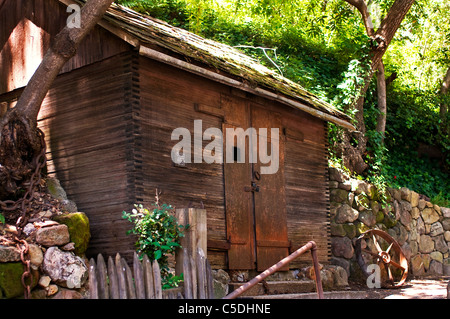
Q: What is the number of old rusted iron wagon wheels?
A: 1